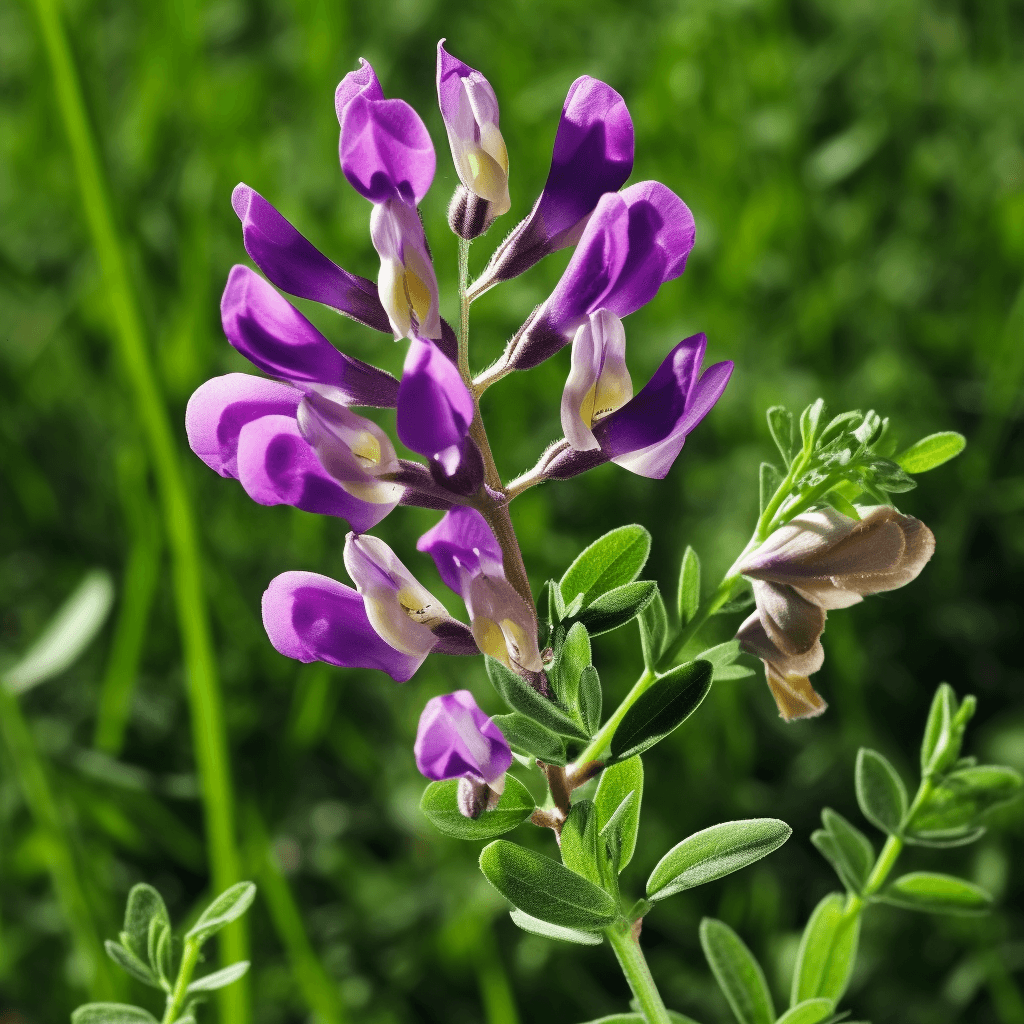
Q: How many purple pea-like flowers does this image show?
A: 12